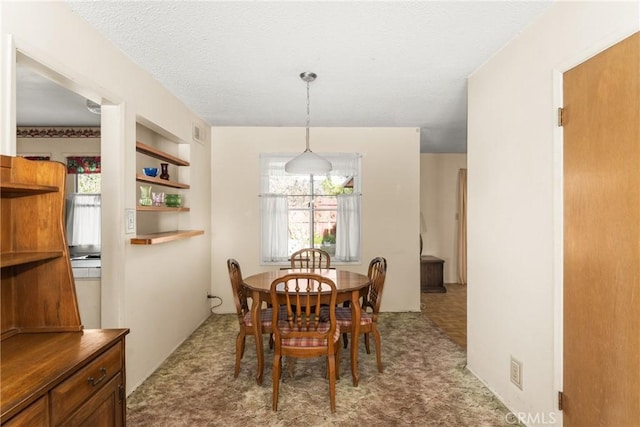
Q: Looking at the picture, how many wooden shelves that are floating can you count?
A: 4